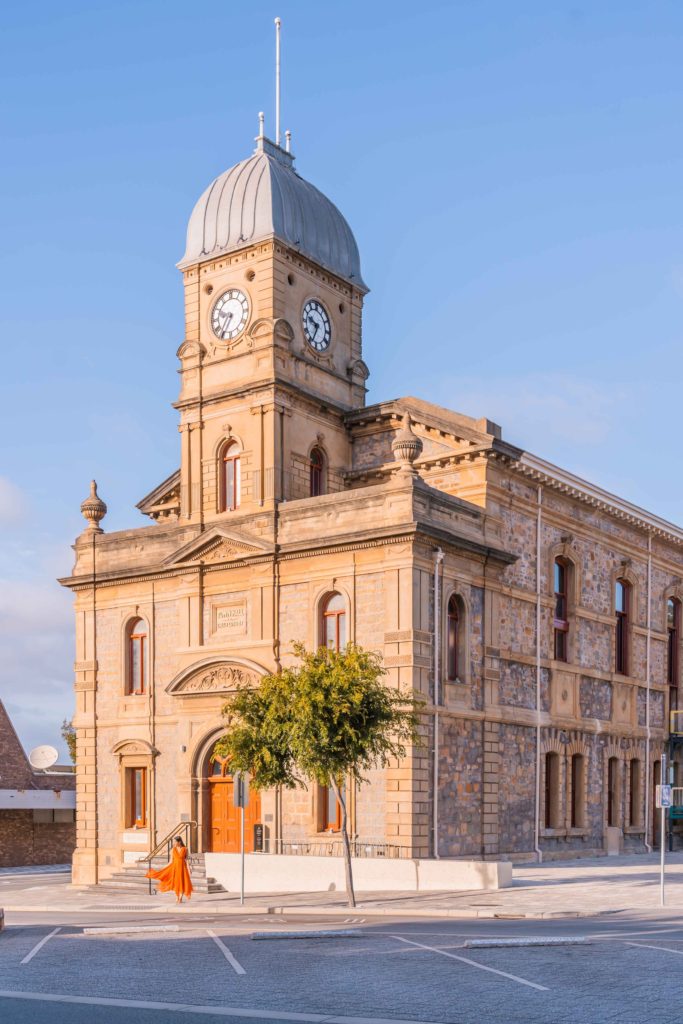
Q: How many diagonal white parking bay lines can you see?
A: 4